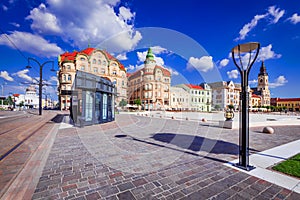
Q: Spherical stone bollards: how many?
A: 9